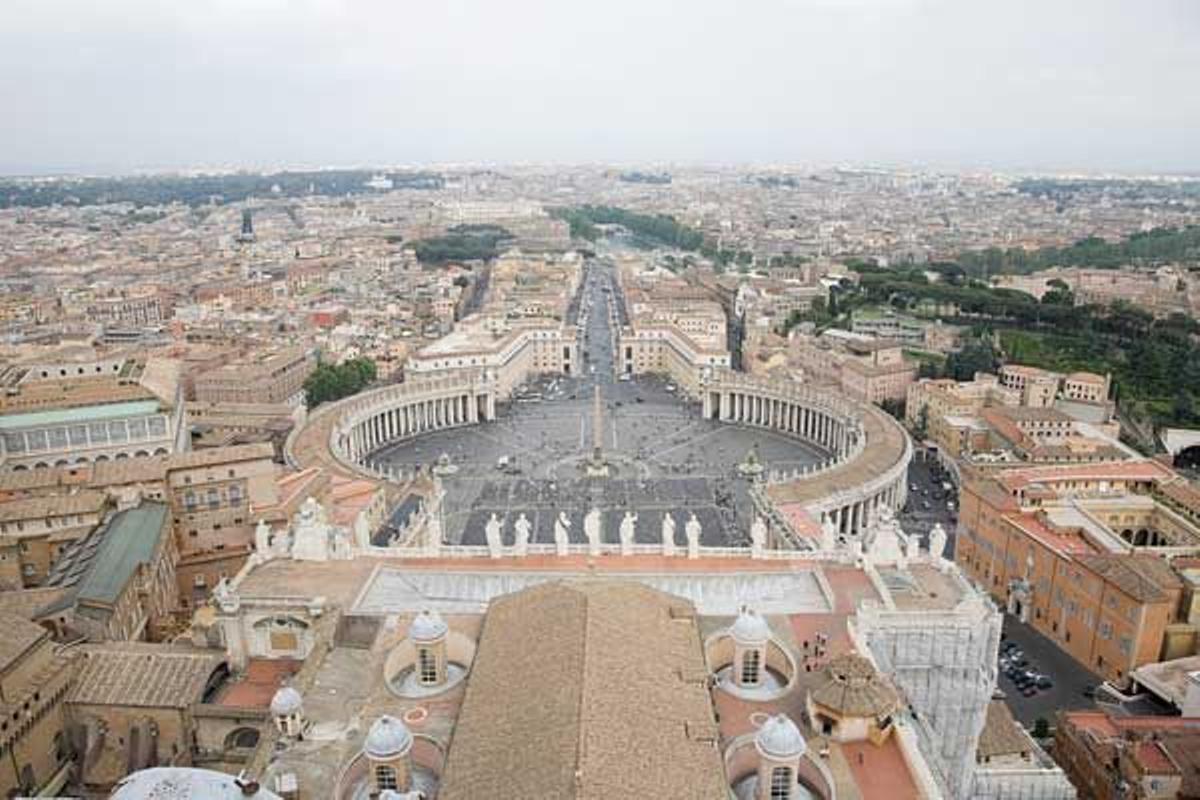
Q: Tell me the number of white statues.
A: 13